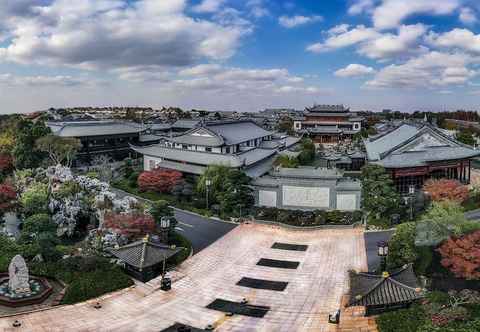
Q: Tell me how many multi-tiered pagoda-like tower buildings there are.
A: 1